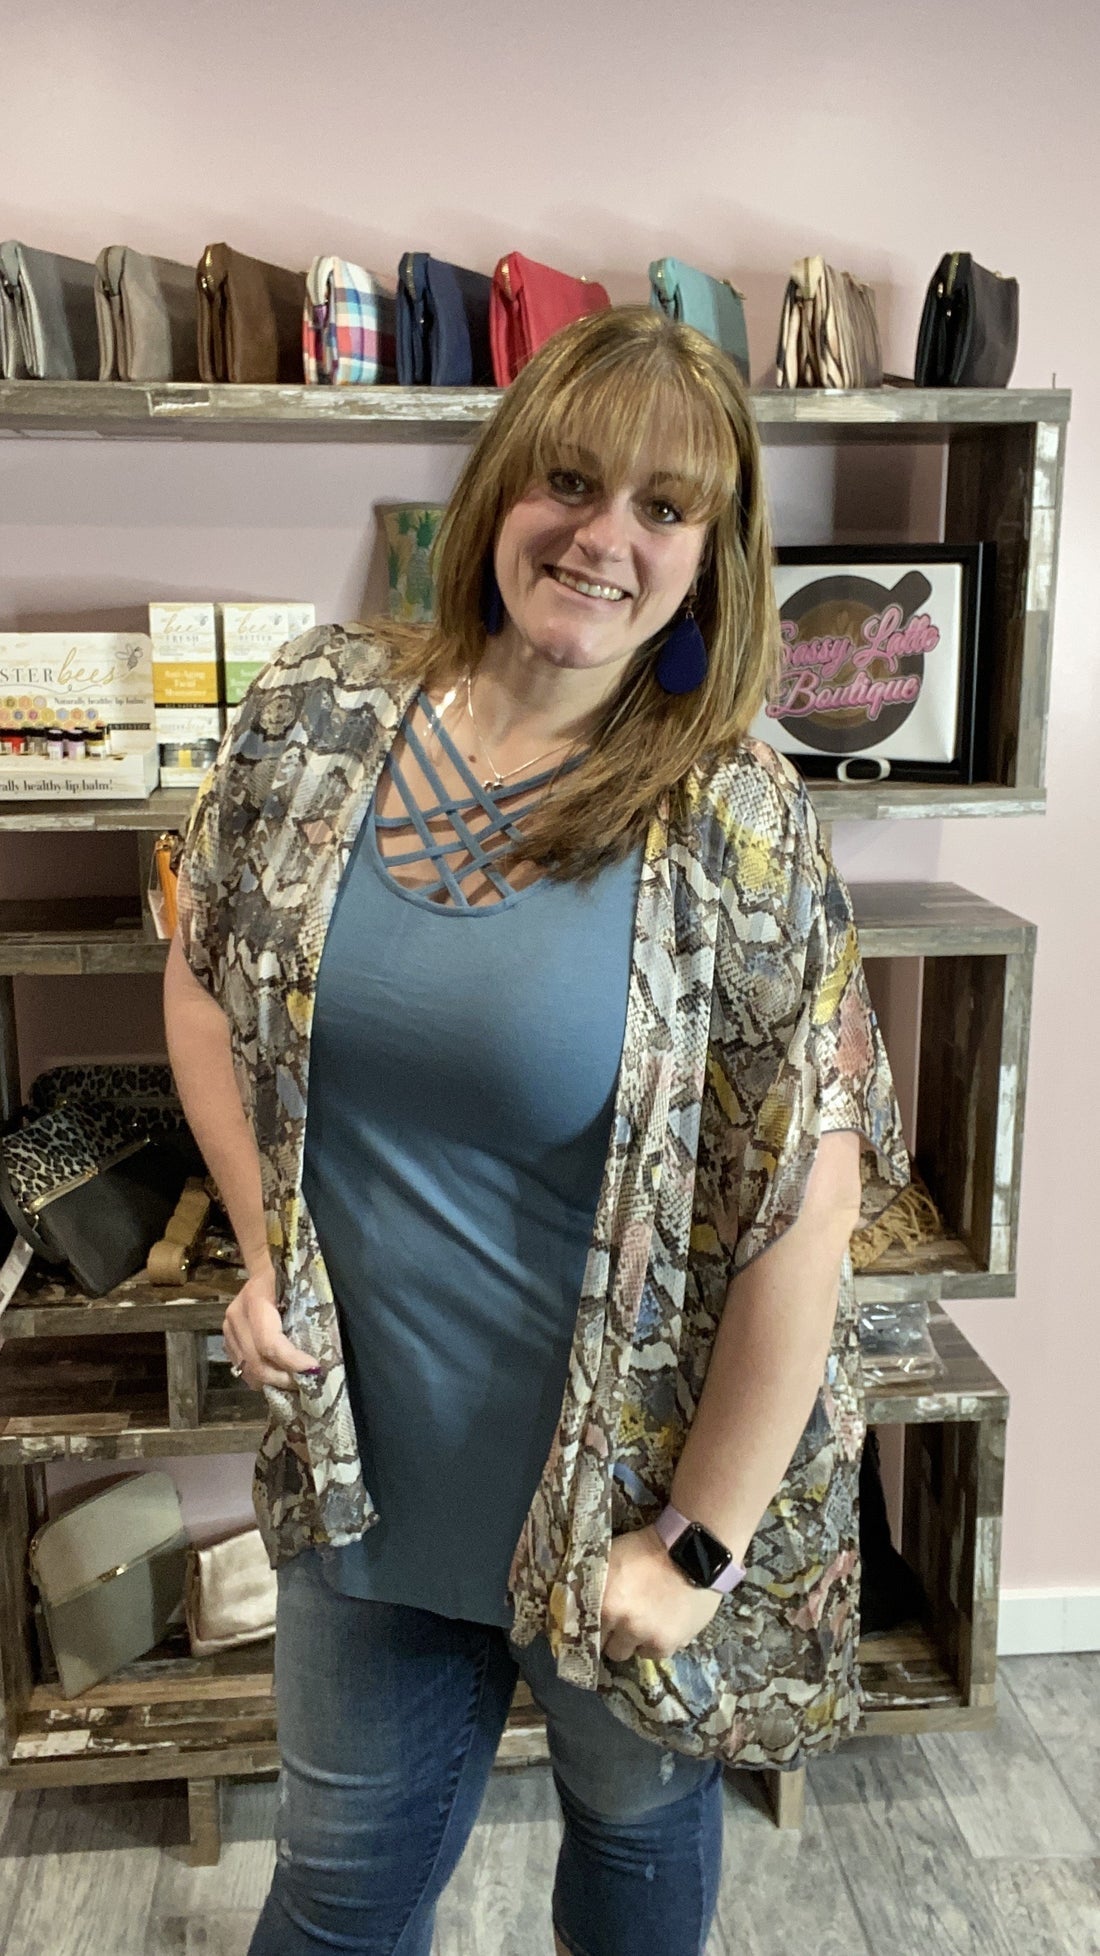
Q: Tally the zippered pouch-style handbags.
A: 9